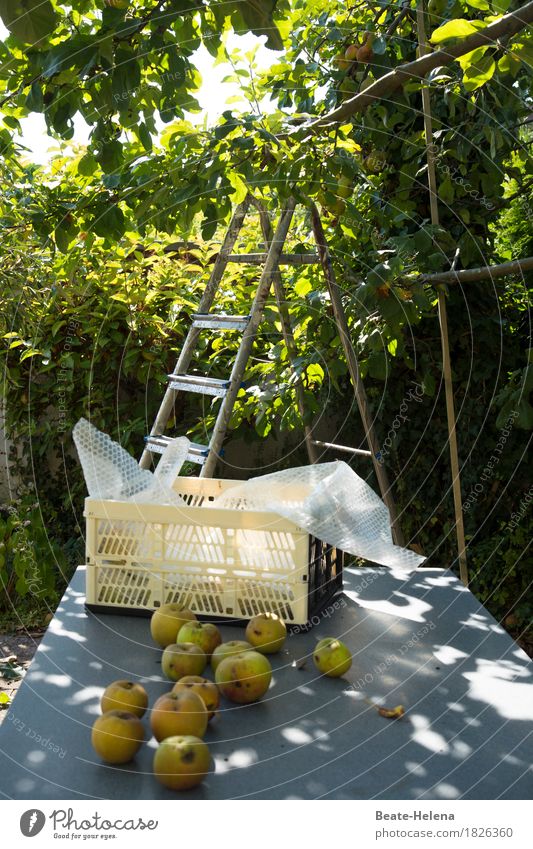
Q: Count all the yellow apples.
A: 12